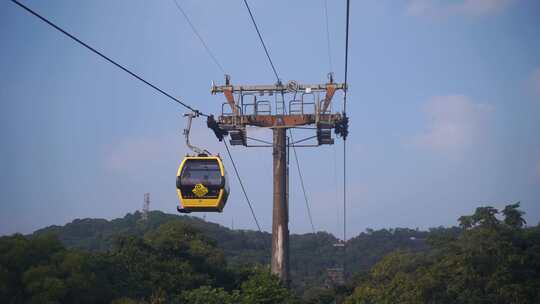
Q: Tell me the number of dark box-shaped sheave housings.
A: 2